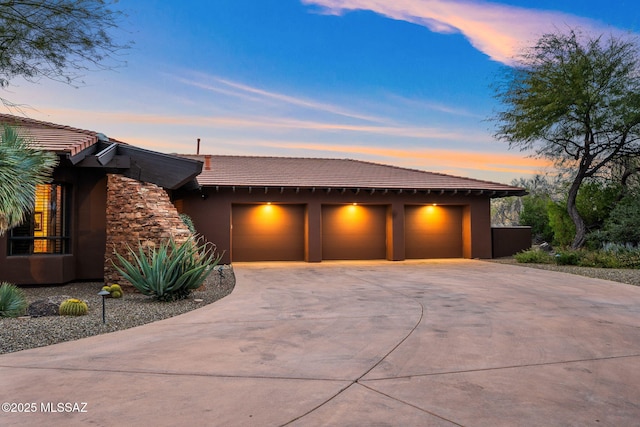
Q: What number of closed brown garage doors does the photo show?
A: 3